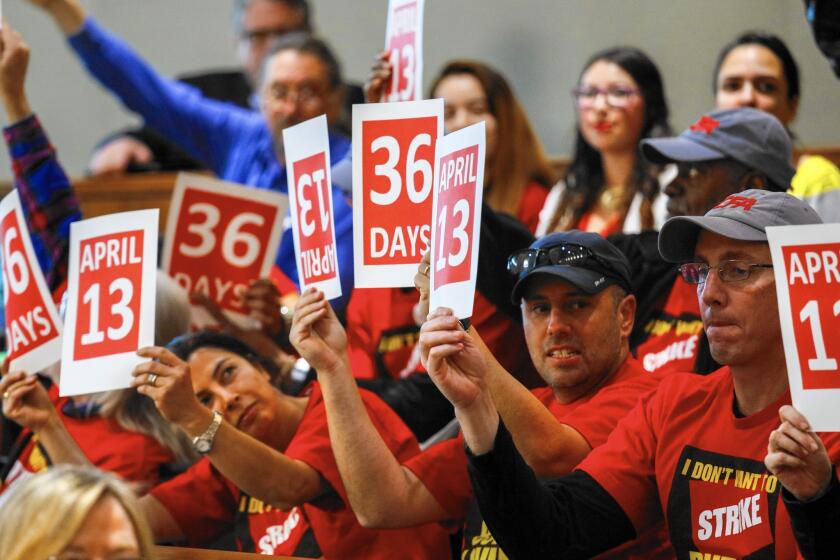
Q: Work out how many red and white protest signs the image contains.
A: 8